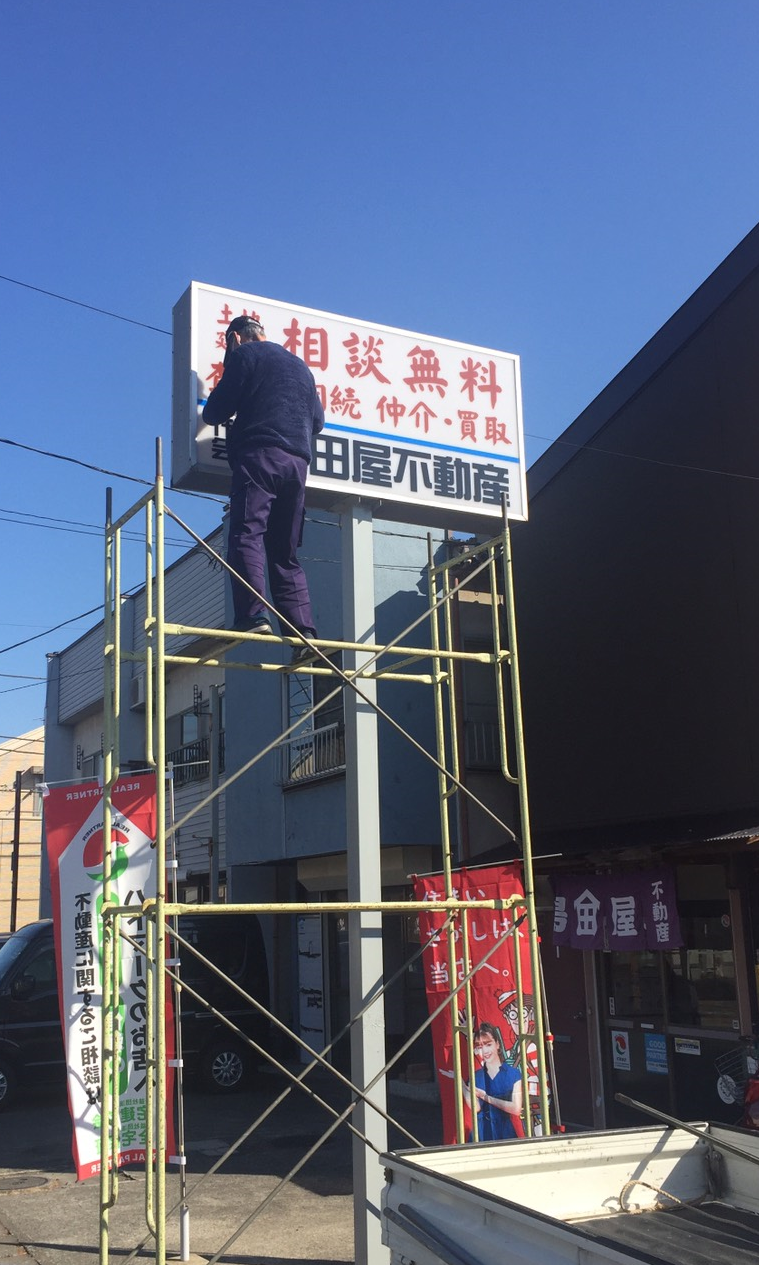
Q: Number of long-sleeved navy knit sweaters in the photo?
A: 1